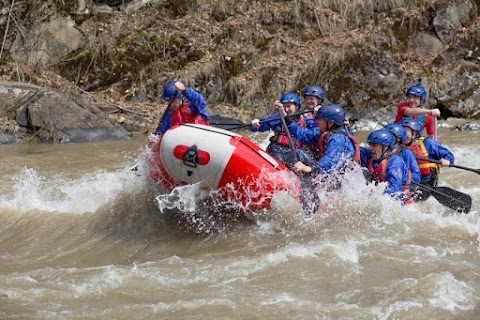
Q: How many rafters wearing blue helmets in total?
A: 8